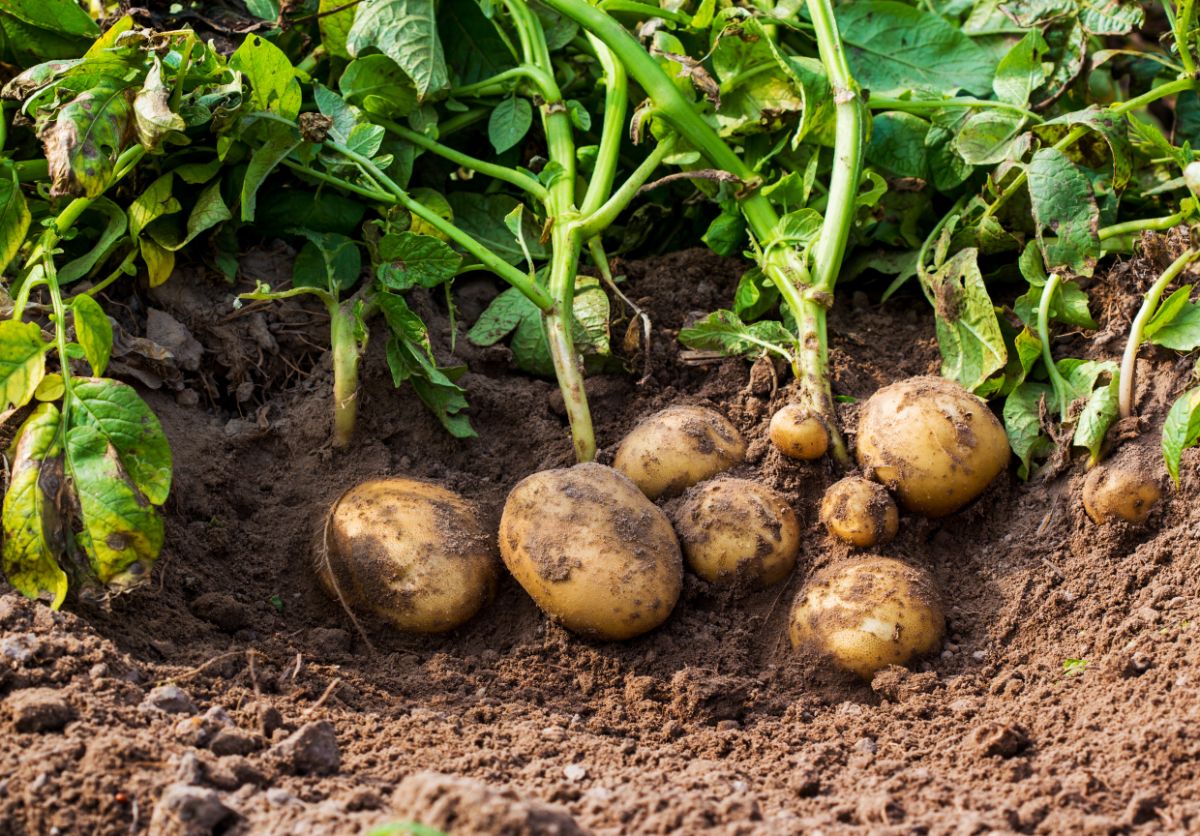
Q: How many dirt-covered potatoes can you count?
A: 9